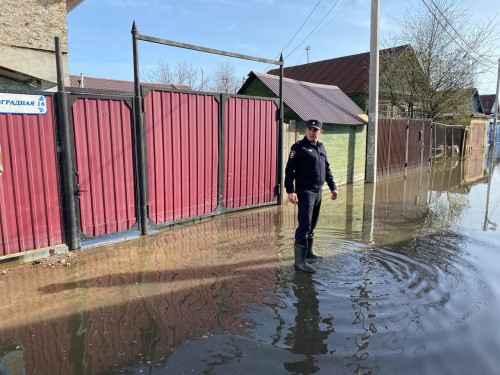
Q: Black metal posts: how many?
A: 3